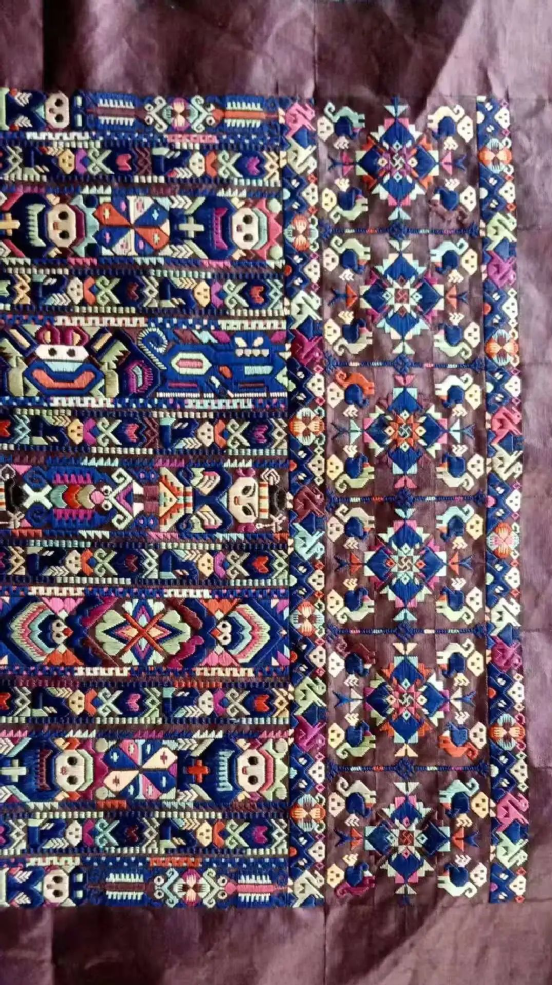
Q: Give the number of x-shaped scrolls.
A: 12